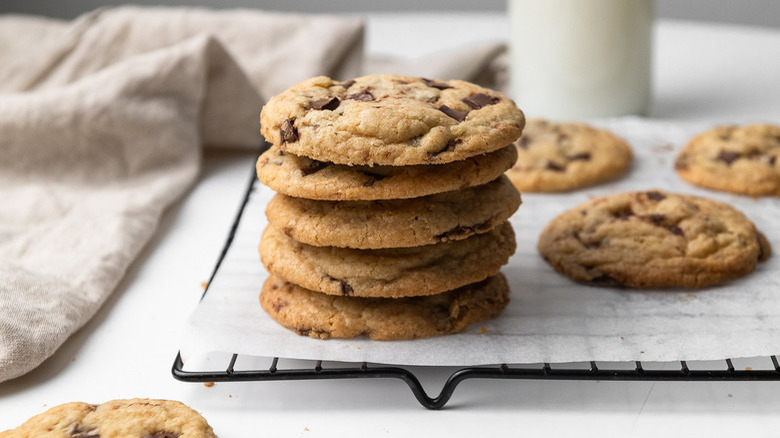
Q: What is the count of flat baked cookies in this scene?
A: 9